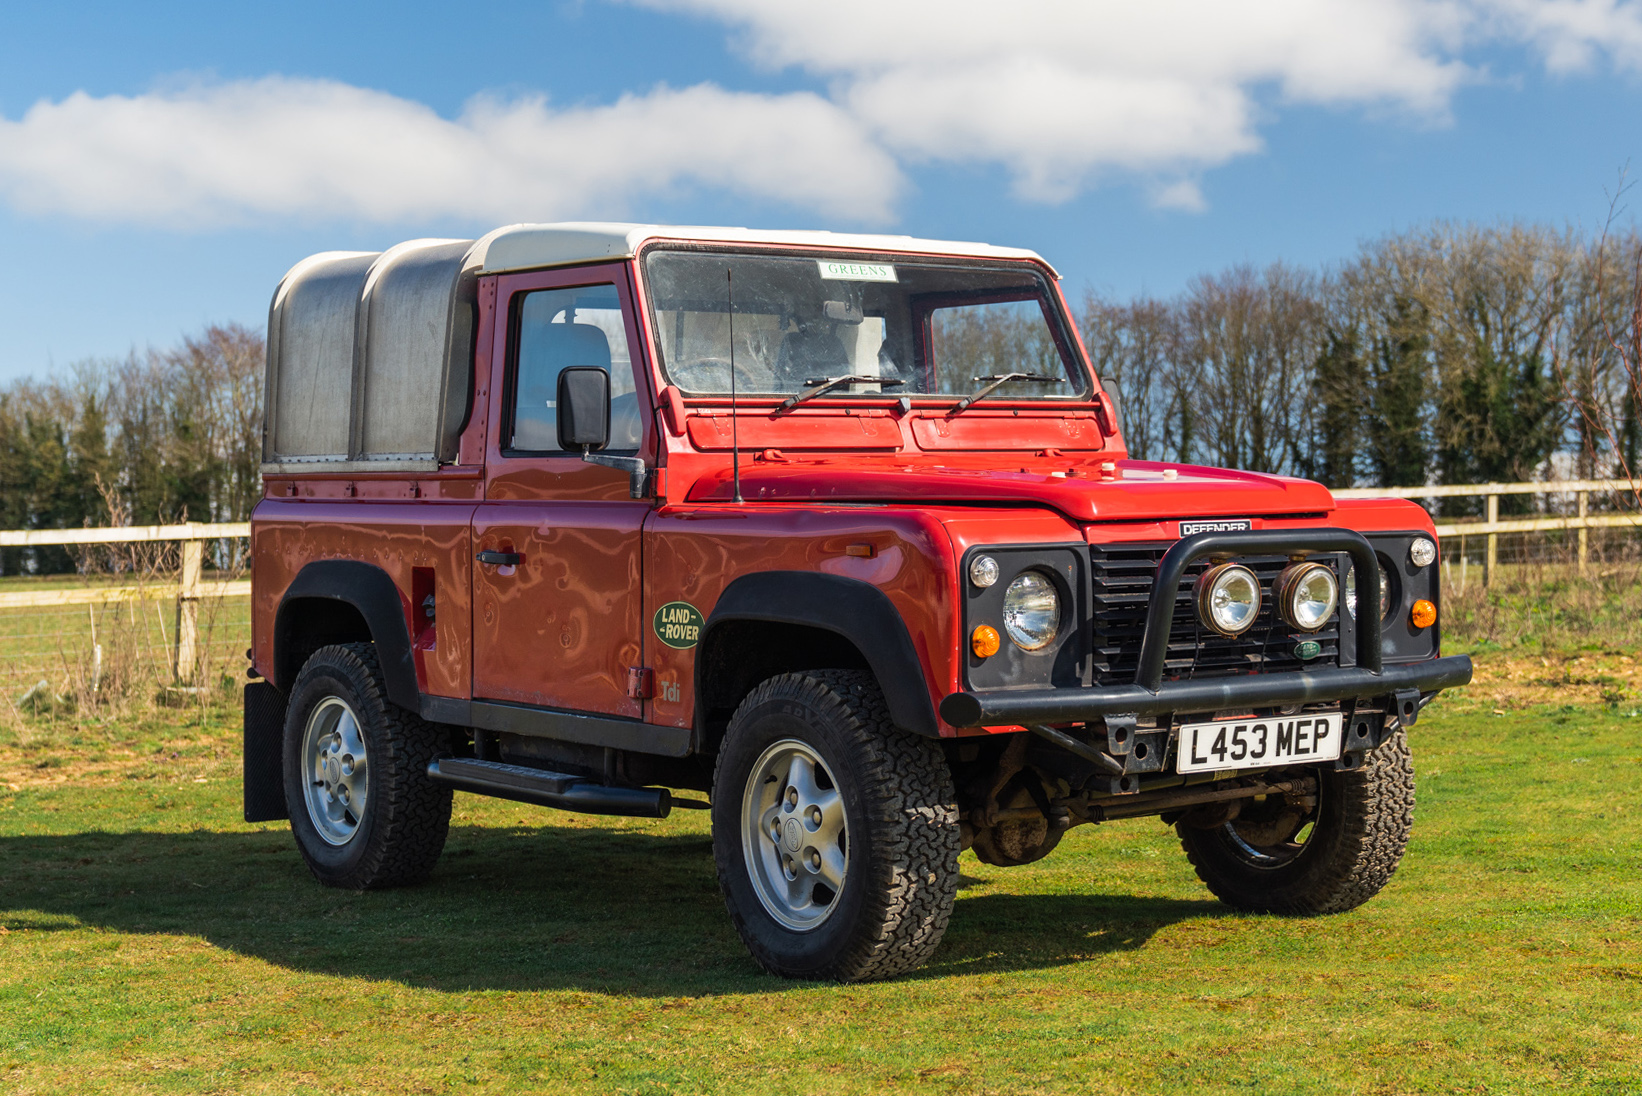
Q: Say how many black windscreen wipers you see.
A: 2